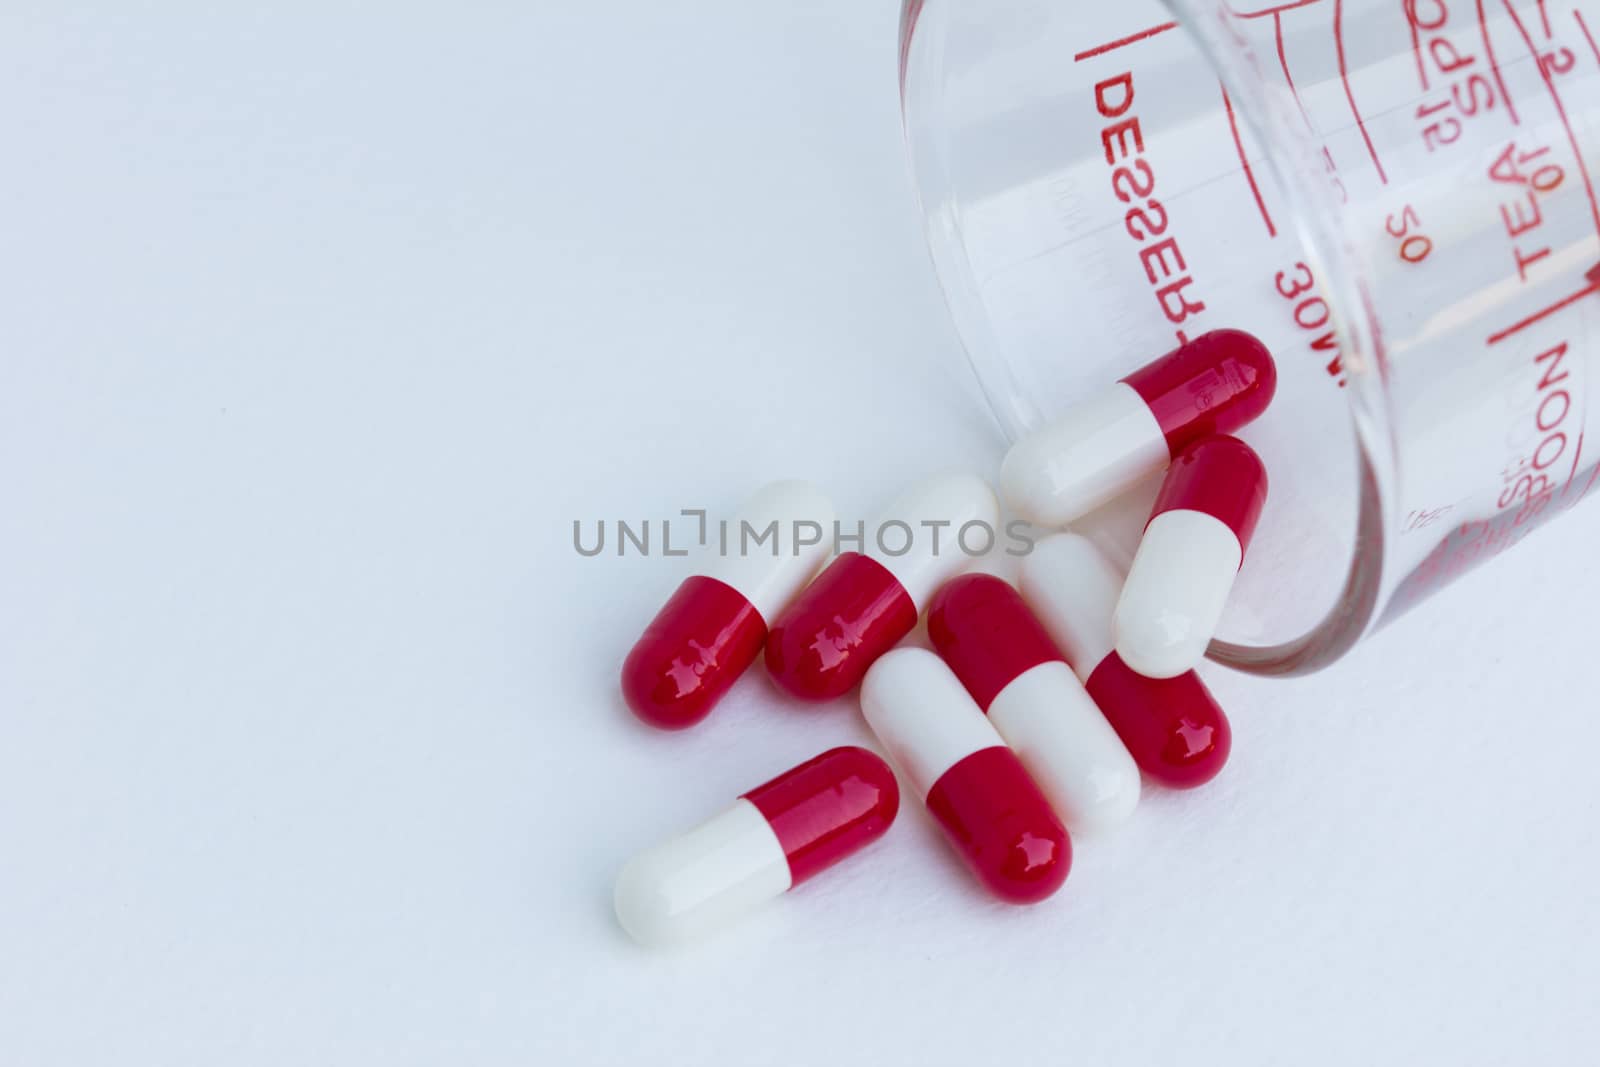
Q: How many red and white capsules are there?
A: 8